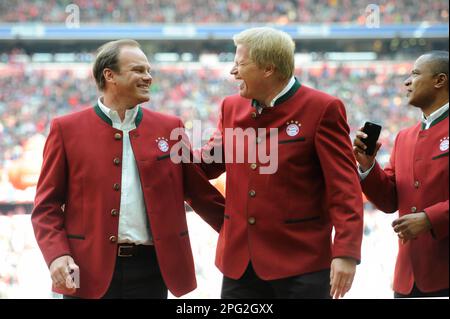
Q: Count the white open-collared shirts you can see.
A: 3